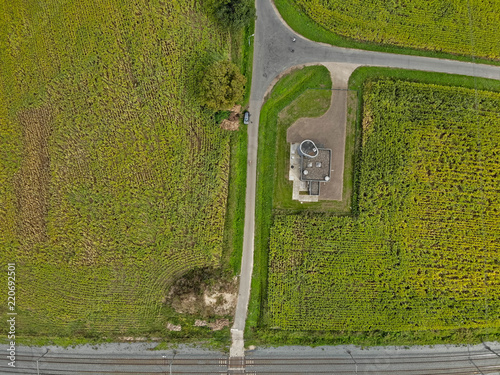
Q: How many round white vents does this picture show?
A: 2